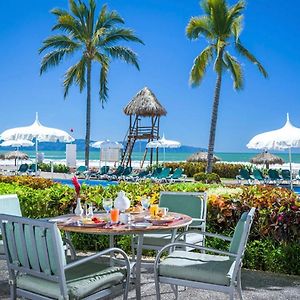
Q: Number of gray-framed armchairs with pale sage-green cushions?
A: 4